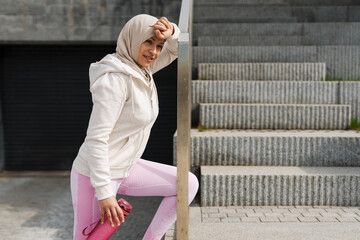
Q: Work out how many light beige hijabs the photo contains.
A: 1